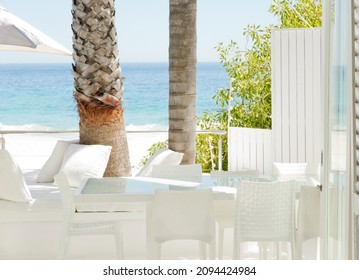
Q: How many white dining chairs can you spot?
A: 7